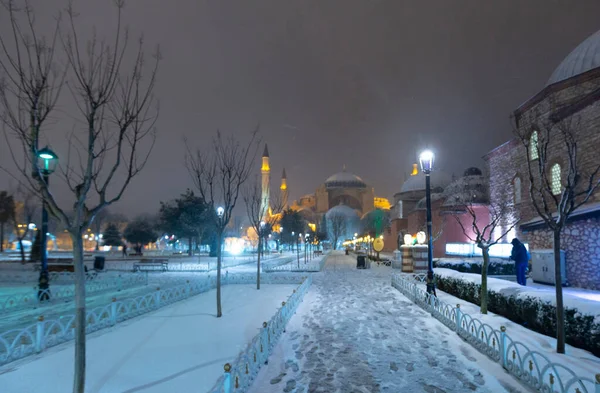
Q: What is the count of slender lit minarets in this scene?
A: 2